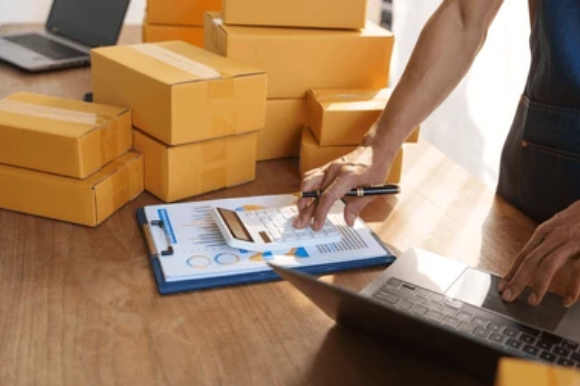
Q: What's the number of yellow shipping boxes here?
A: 12